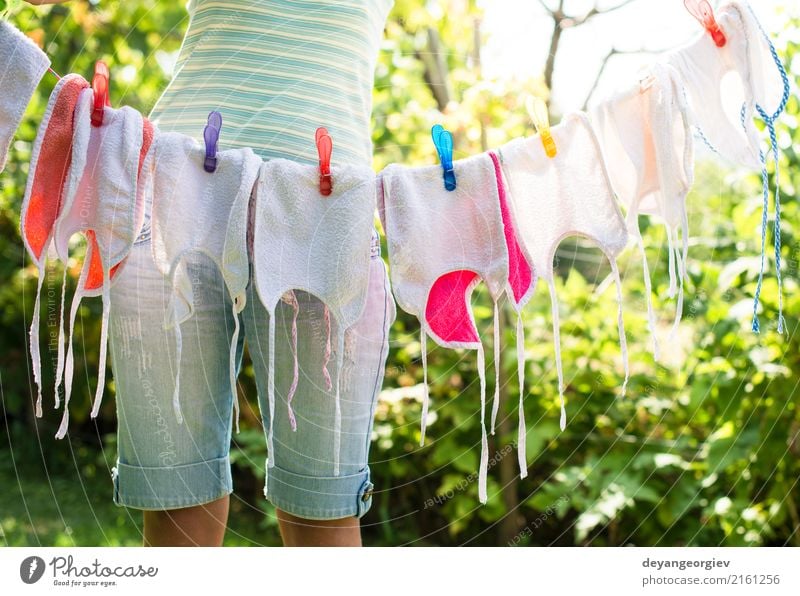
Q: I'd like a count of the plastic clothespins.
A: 6